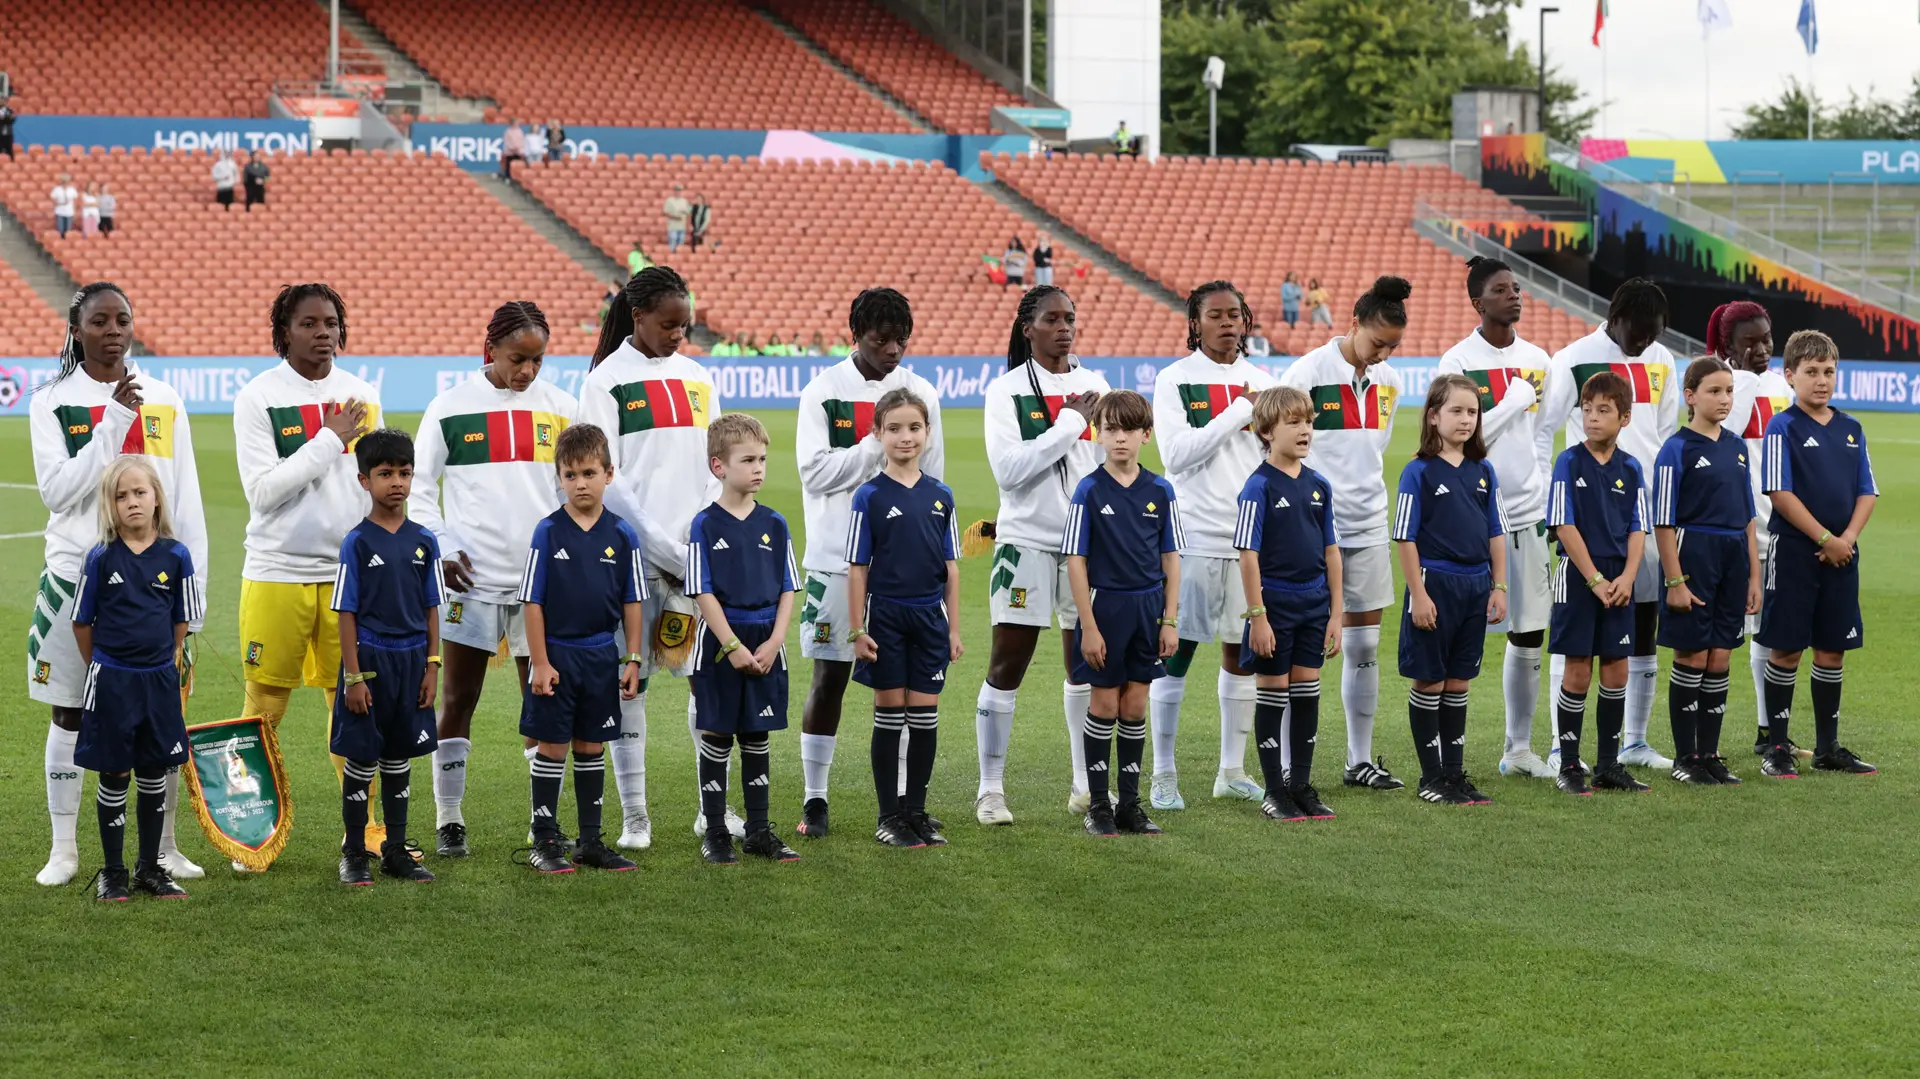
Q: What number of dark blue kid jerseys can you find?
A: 11